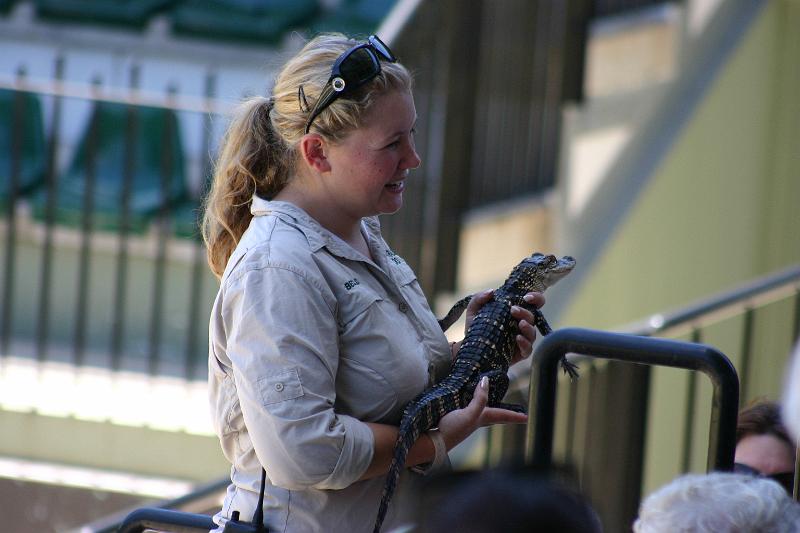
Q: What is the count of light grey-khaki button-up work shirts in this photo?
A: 1